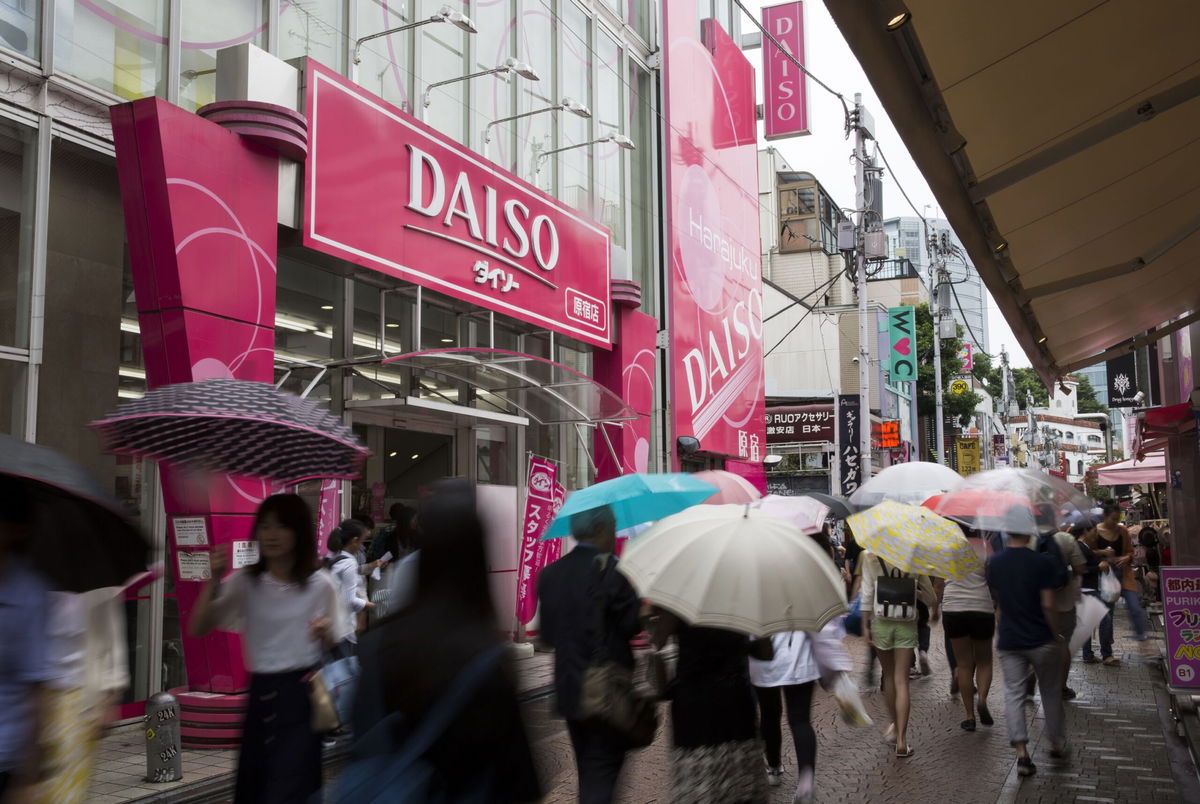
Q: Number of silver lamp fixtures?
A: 4